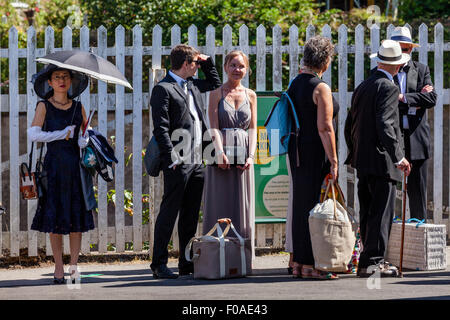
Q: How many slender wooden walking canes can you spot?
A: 1